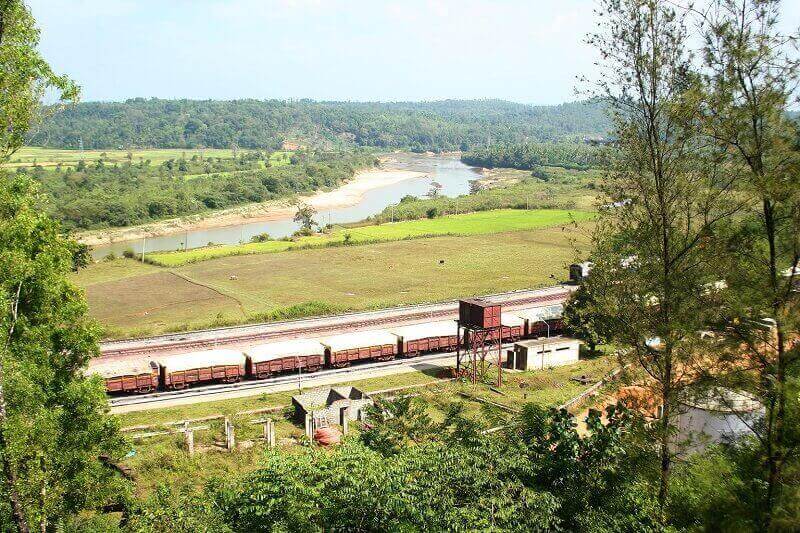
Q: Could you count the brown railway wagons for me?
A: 7